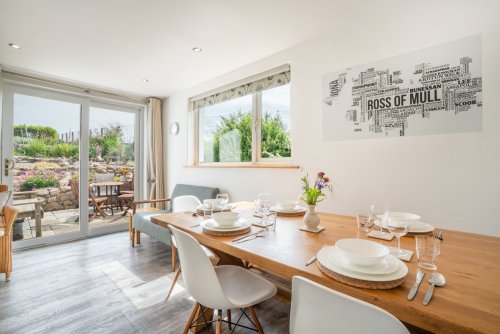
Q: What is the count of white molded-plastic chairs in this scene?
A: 3